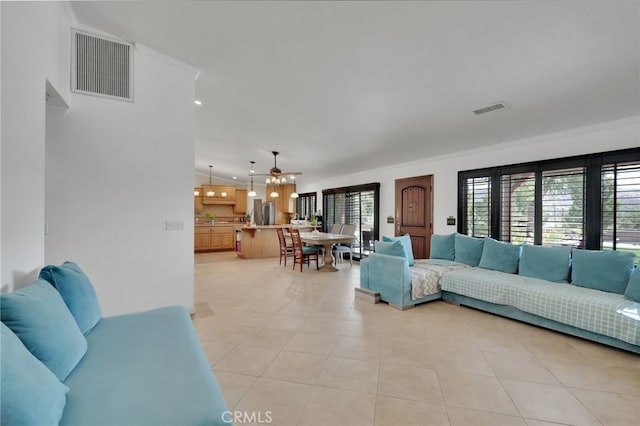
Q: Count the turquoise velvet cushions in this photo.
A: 11